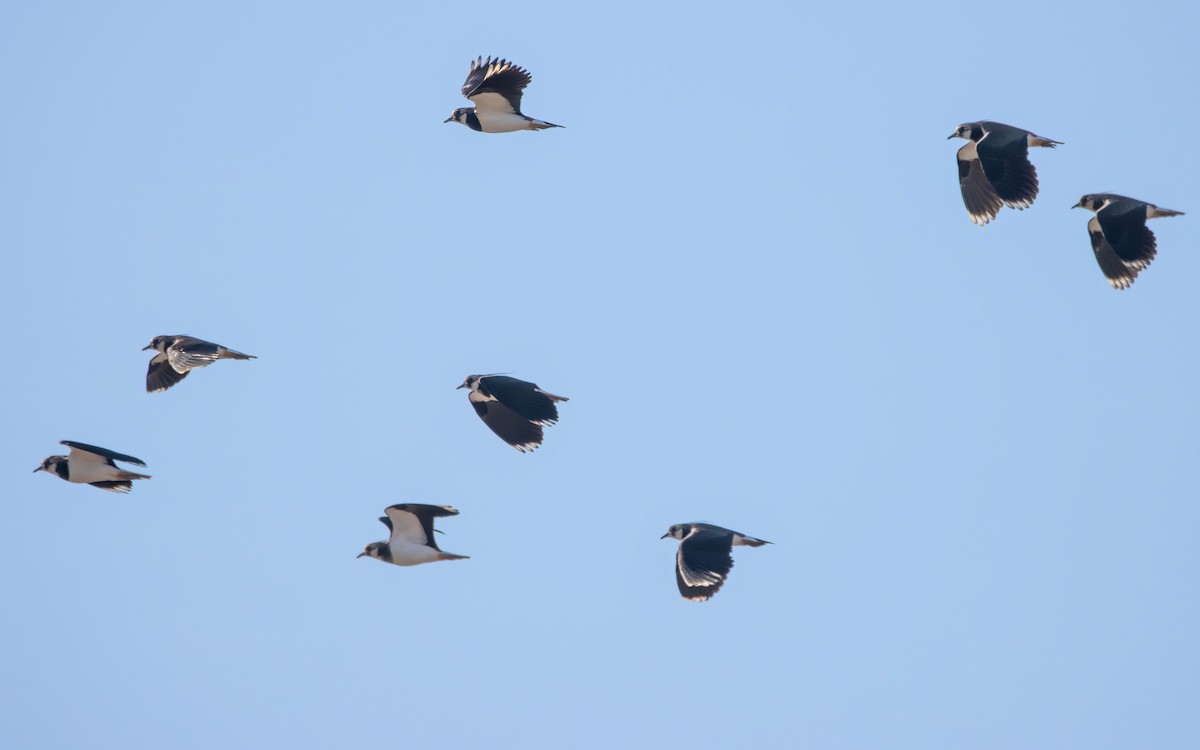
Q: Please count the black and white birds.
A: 8